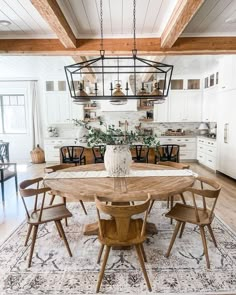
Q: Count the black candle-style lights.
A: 6